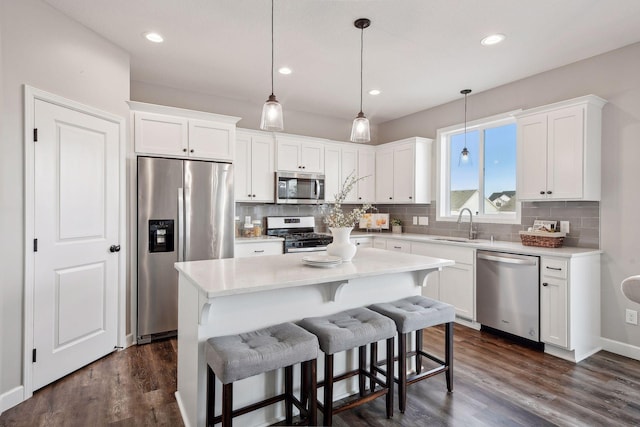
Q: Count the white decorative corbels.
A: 3